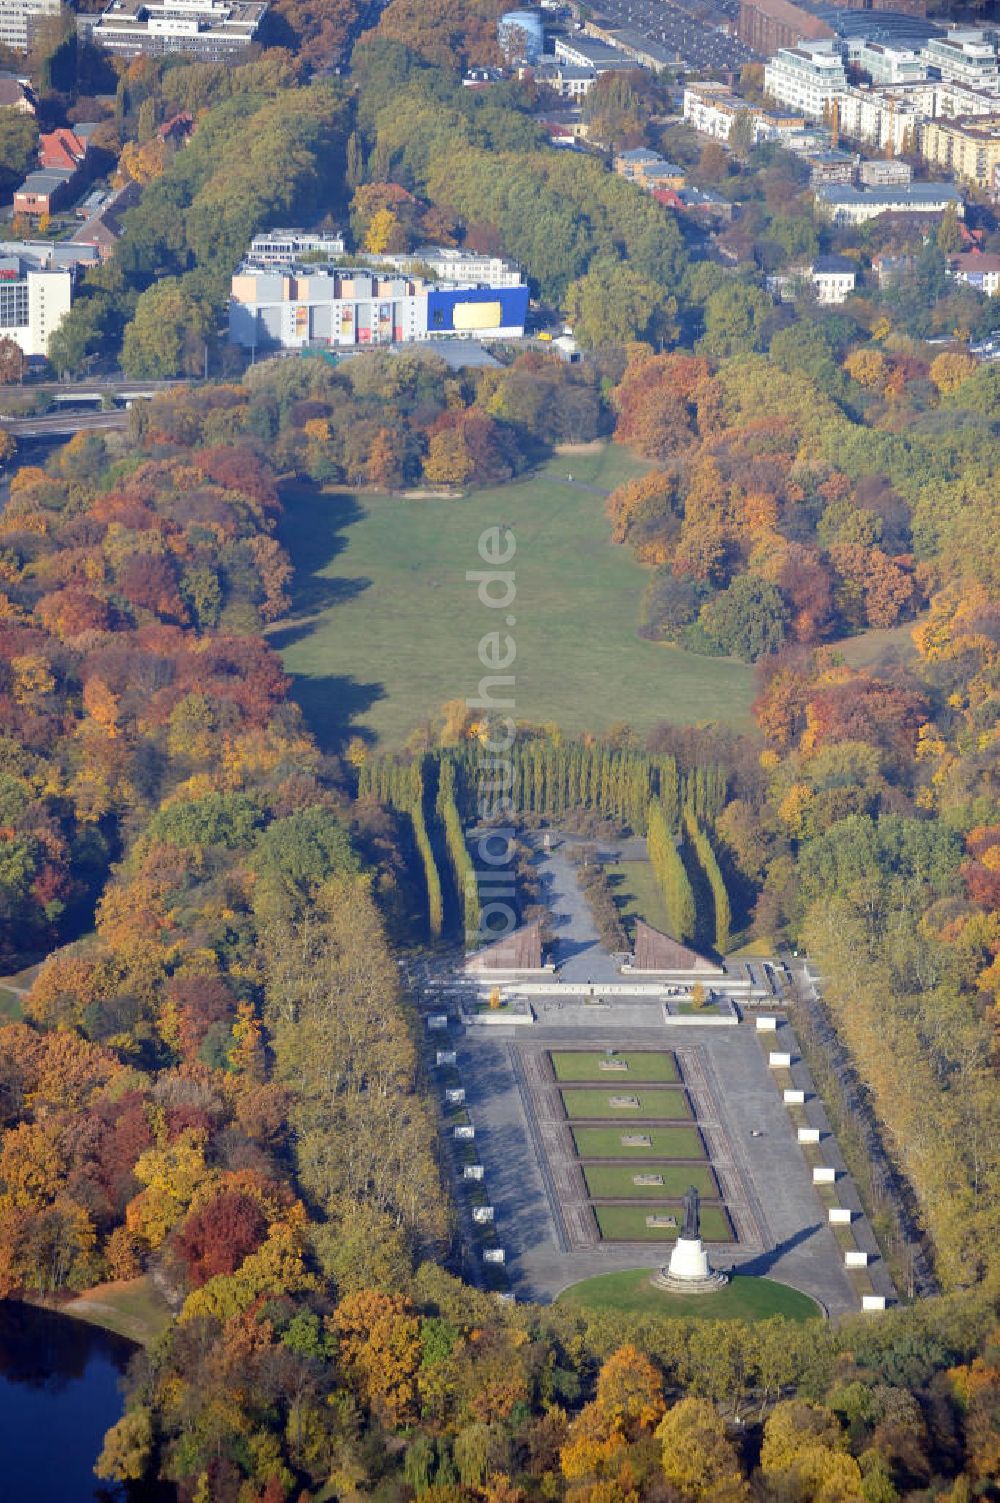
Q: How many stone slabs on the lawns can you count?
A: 5